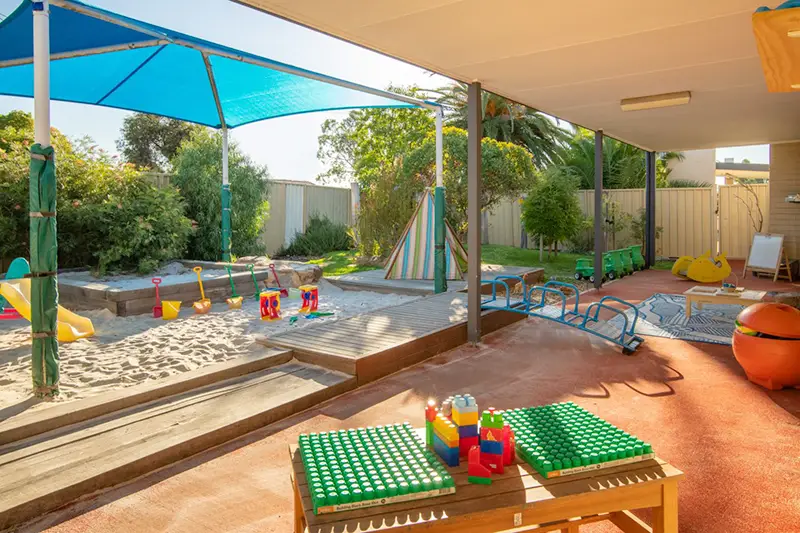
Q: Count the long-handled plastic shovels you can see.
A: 5